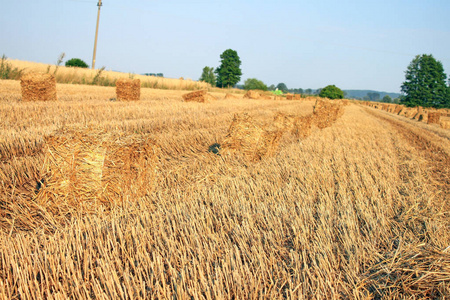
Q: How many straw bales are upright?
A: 2